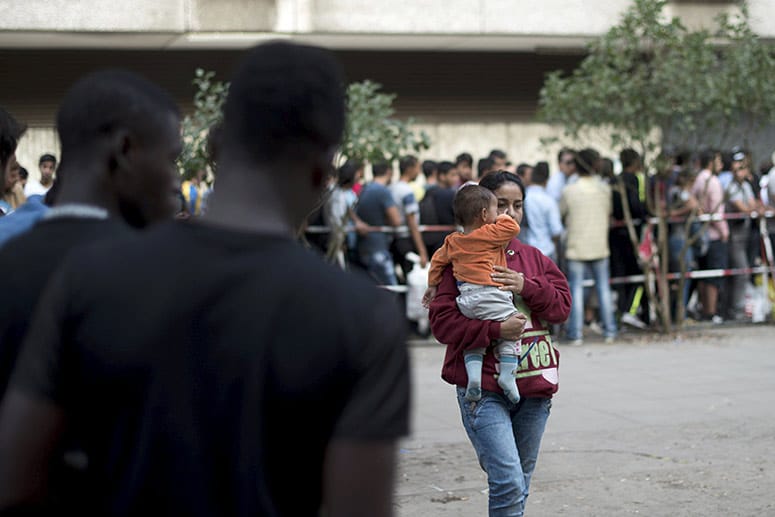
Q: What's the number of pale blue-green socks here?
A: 2